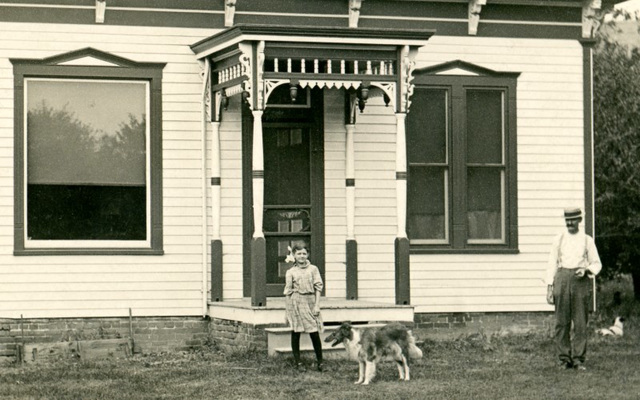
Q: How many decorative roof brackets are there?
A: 5